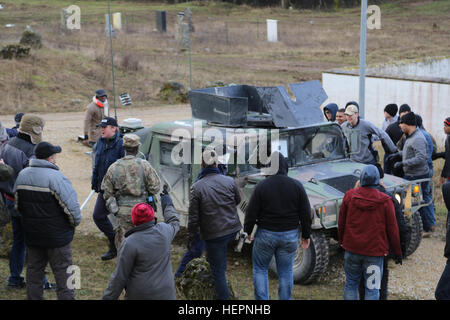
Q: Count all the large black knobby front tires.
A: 2